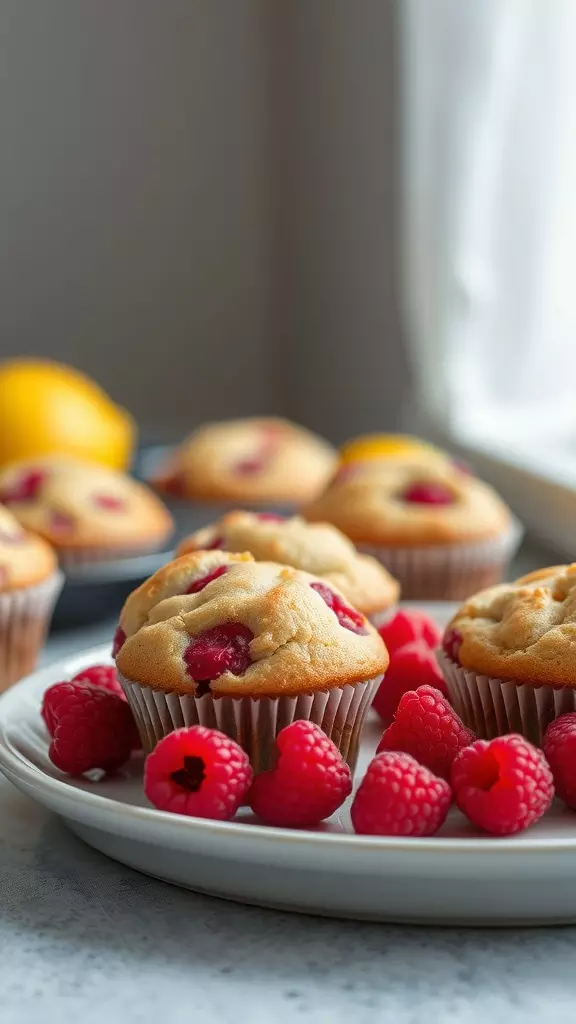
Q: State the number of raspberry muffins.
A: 7